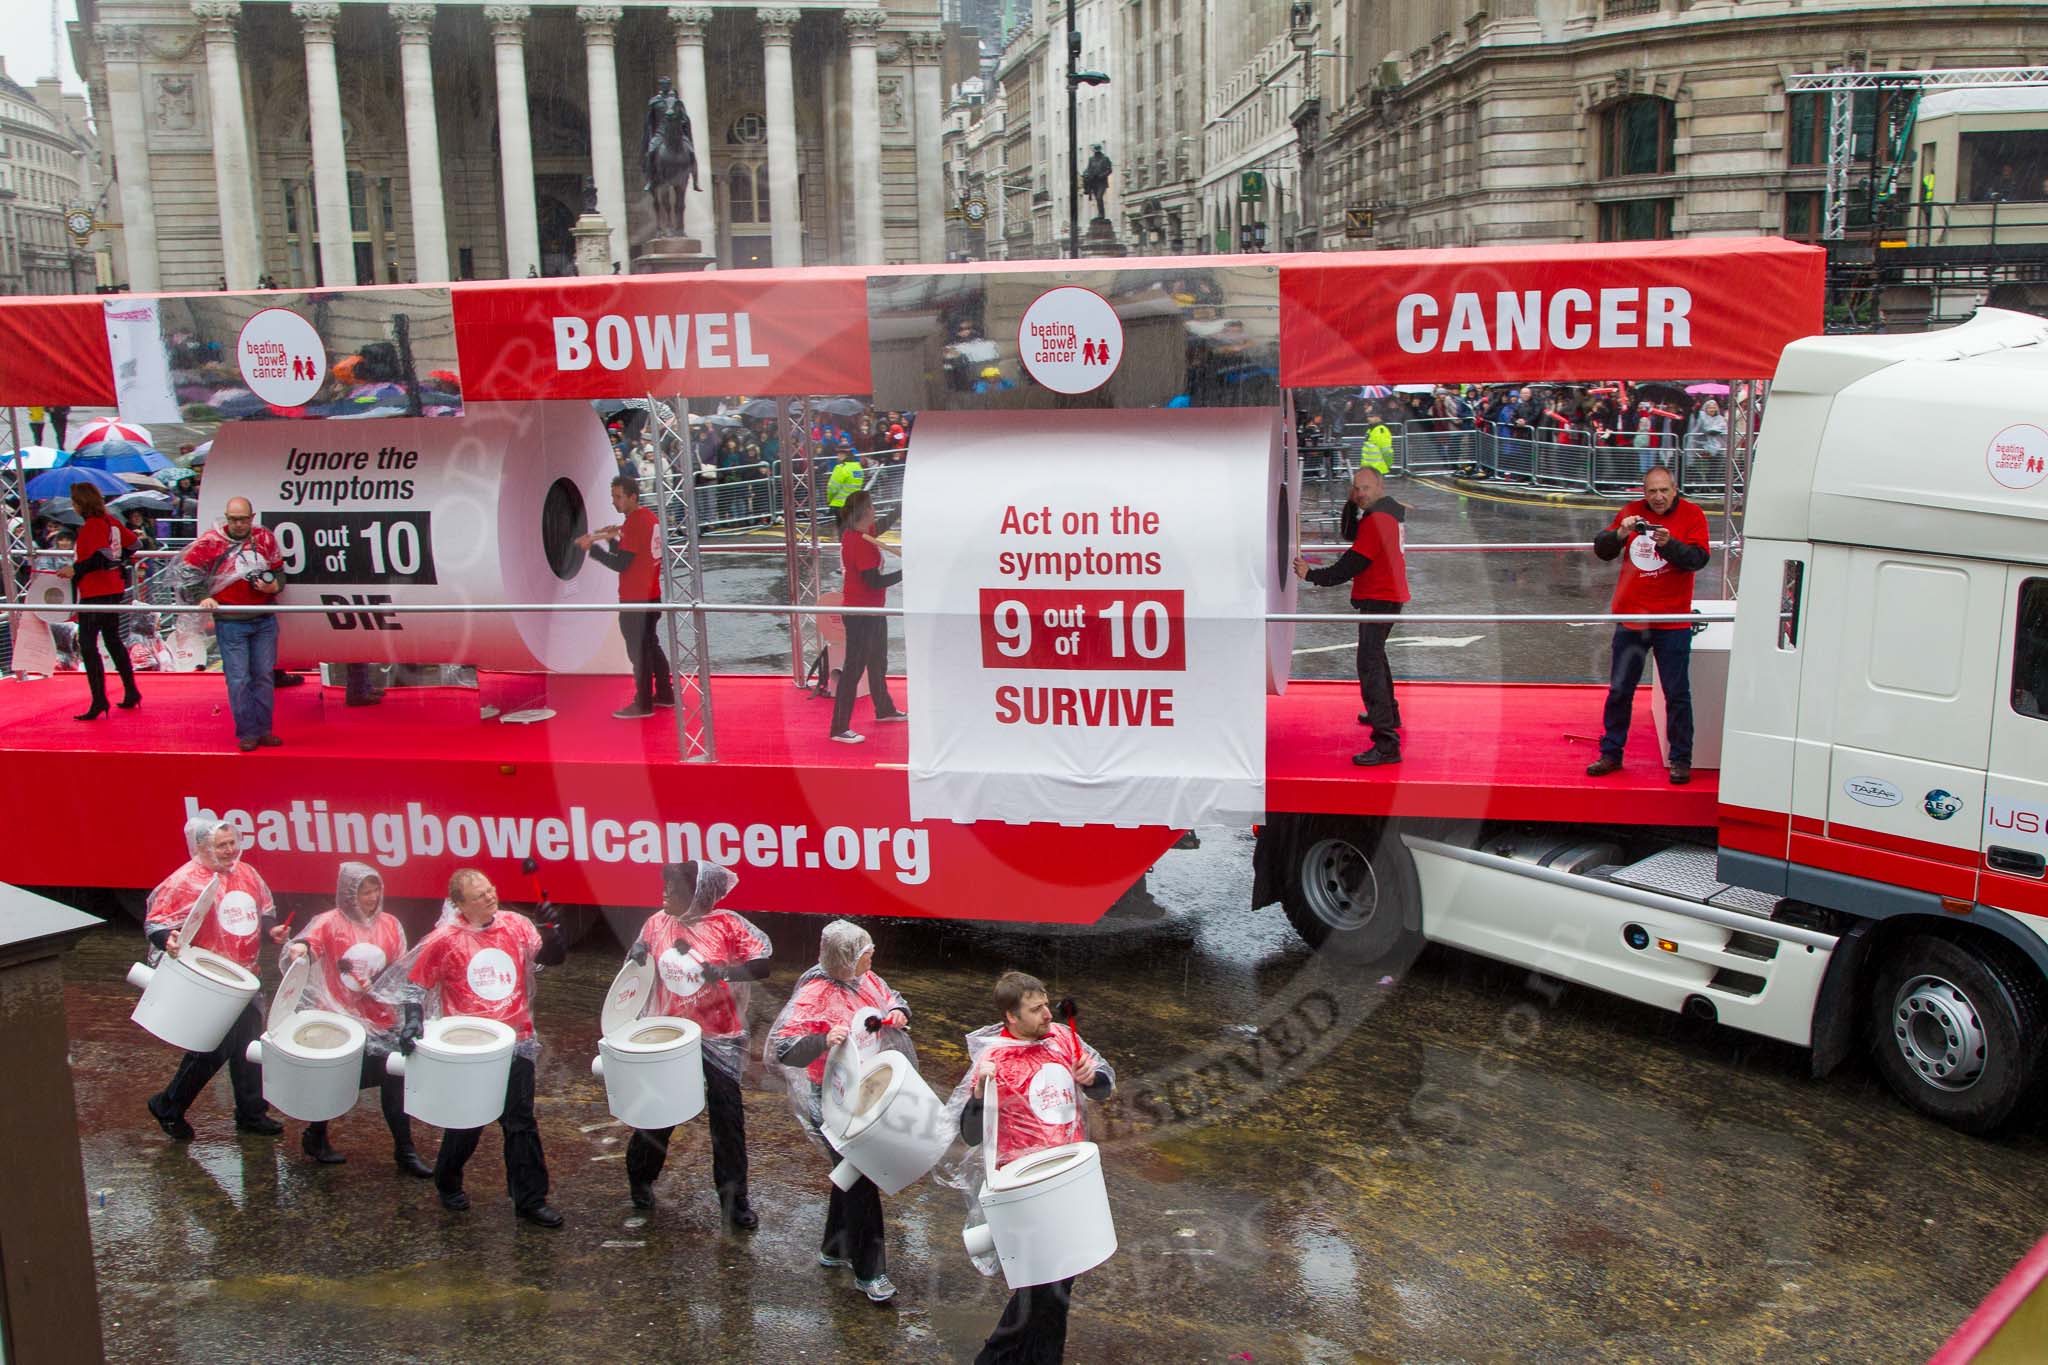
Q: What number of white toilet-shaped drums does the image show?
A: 6